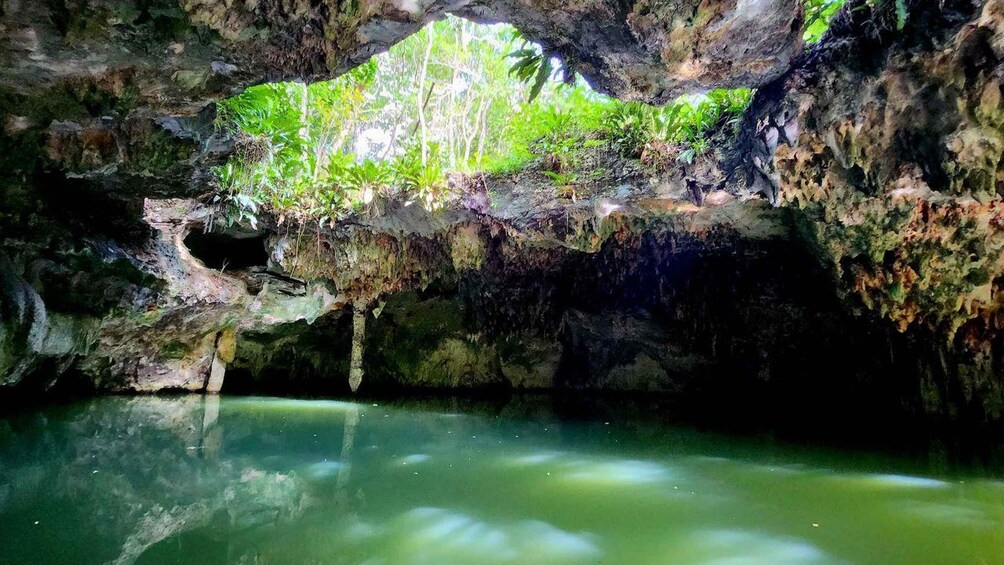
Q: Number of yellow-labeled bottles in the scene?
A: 0